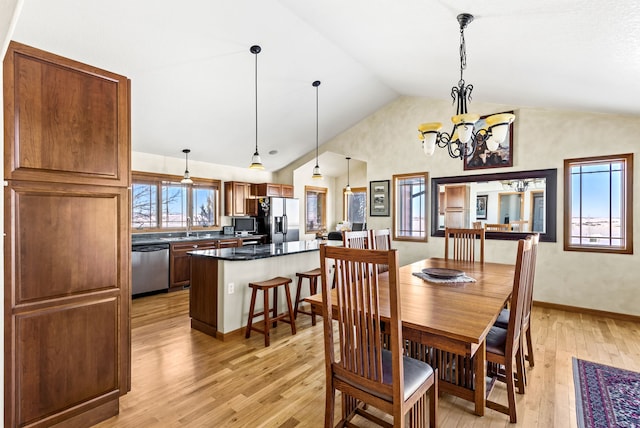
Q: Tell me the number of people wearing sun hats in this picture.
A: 0